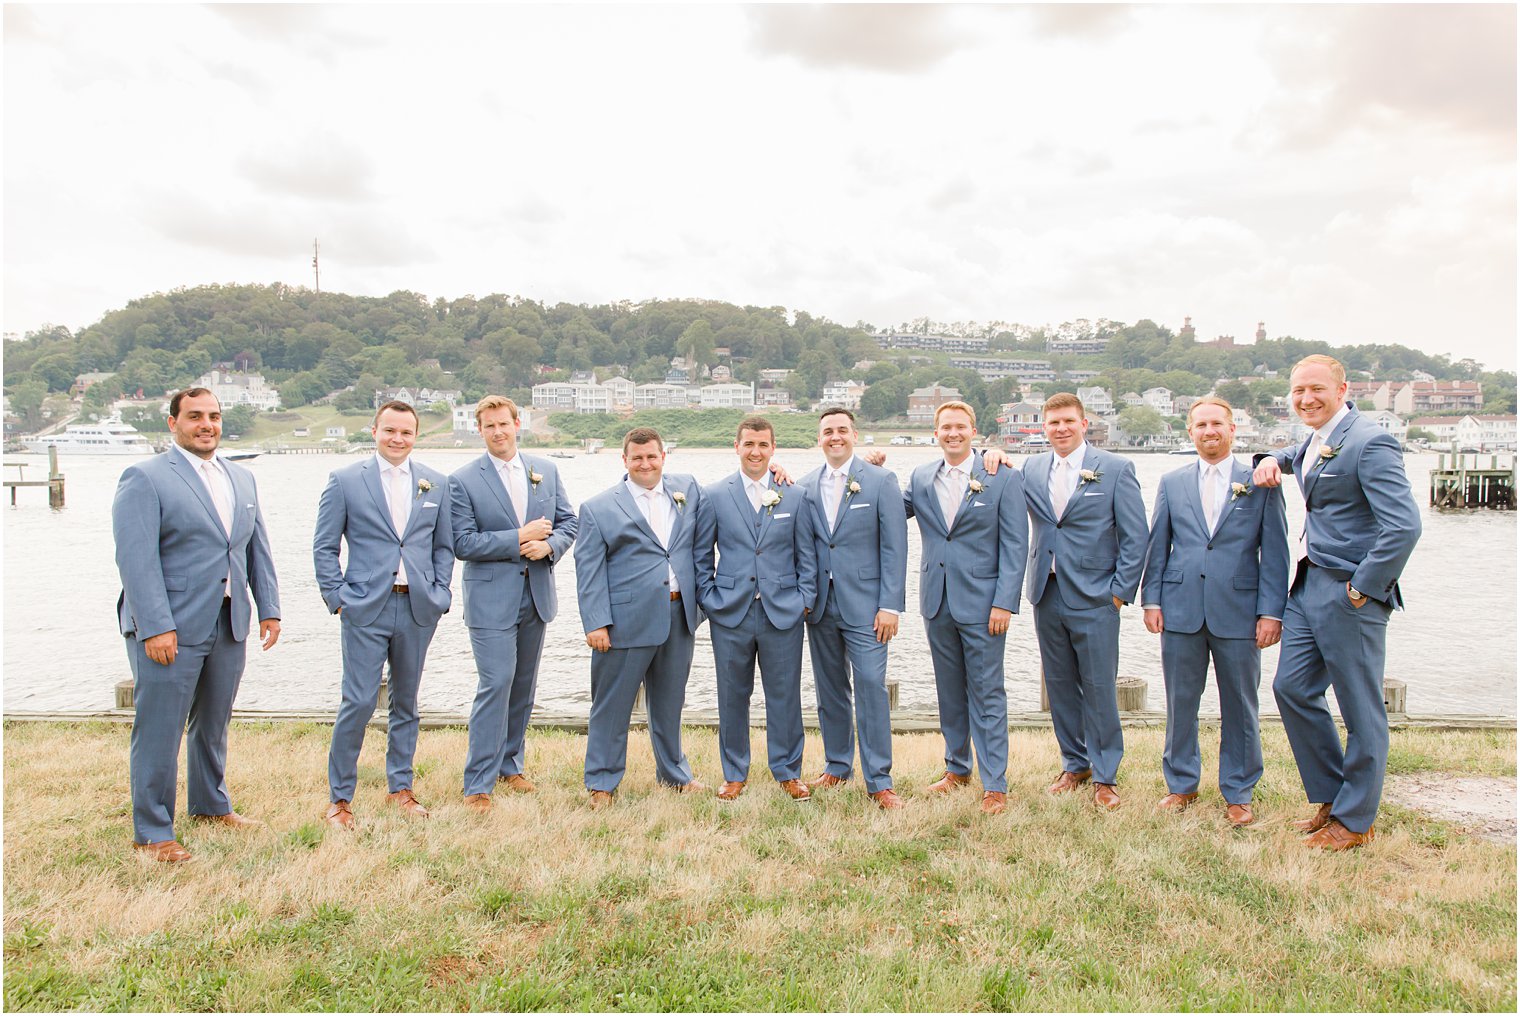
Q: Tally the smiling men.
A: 10